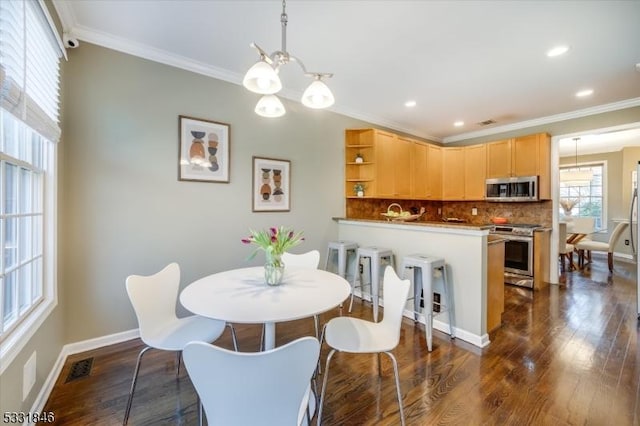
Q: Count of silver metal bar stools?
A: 3